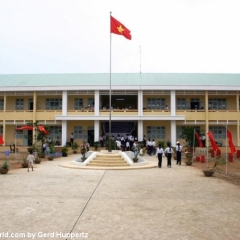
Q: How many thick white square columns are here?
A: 4